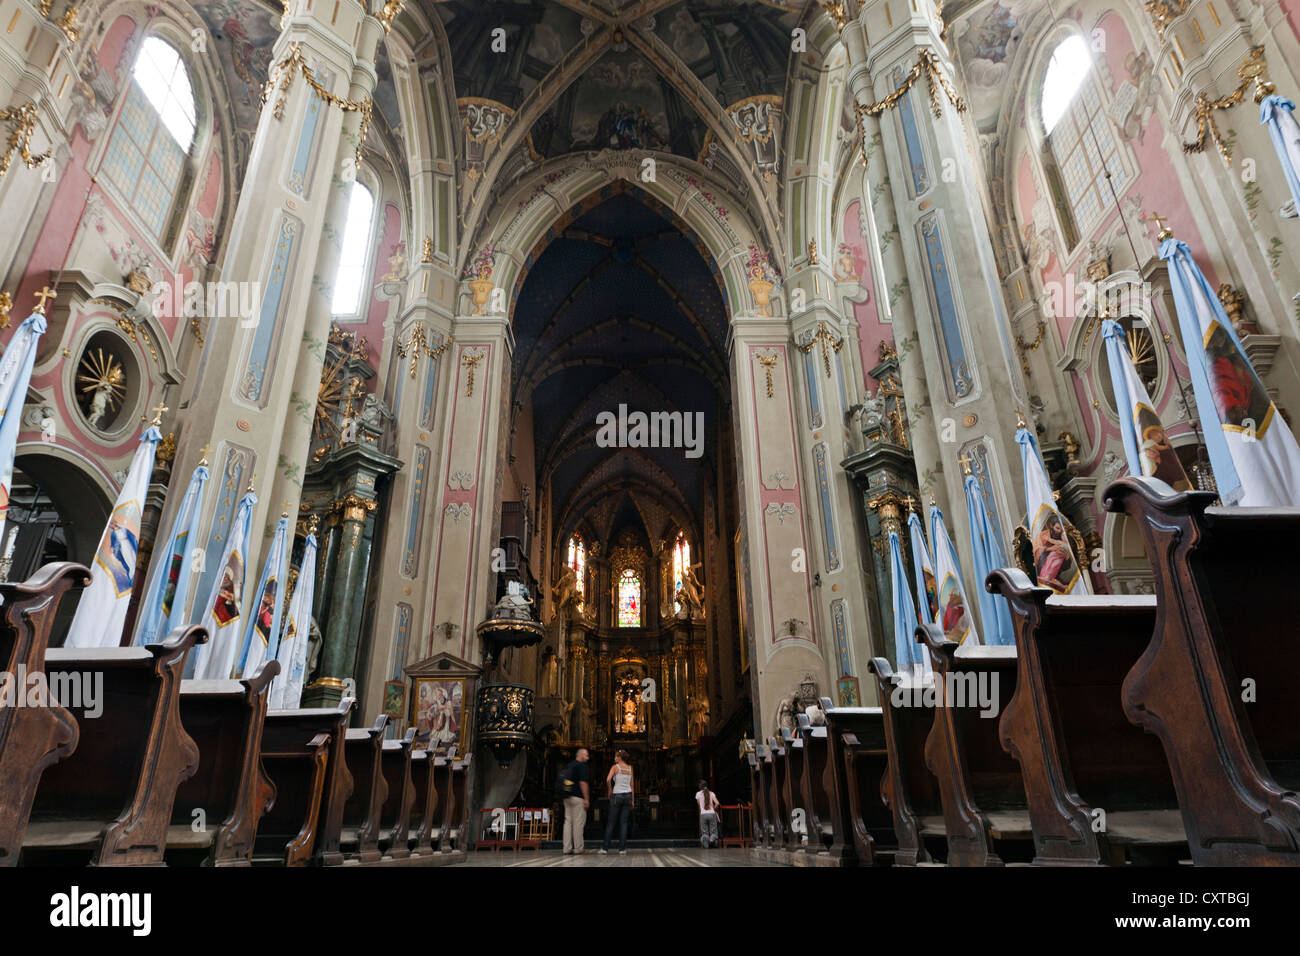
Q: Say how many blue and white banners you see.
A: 14